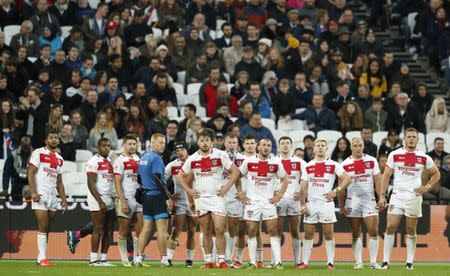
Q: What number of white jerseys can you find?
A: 12